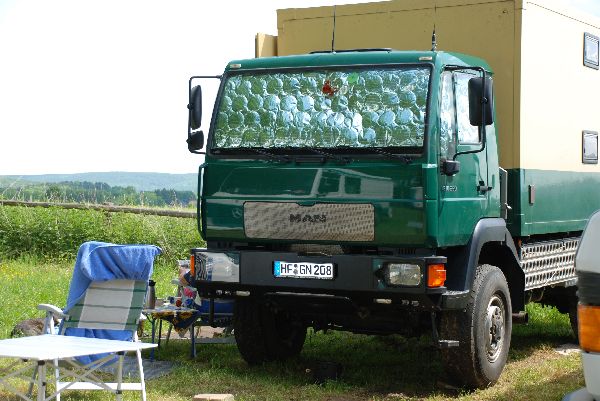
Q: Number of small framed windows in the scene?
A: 2